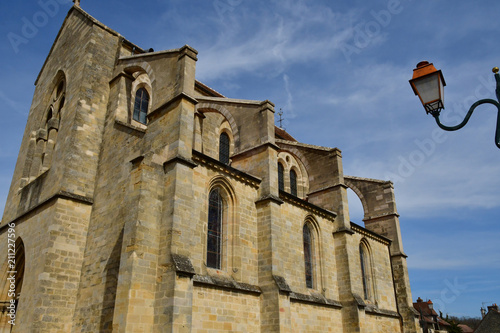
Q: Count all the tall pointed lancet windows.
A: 3